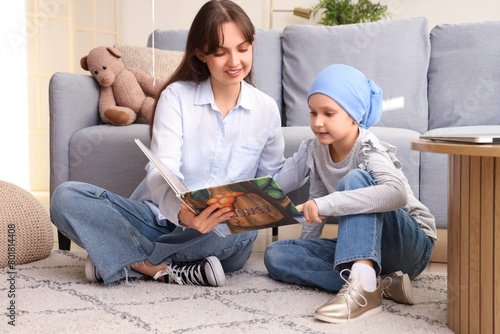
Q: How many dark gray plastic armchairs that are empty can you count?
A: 0